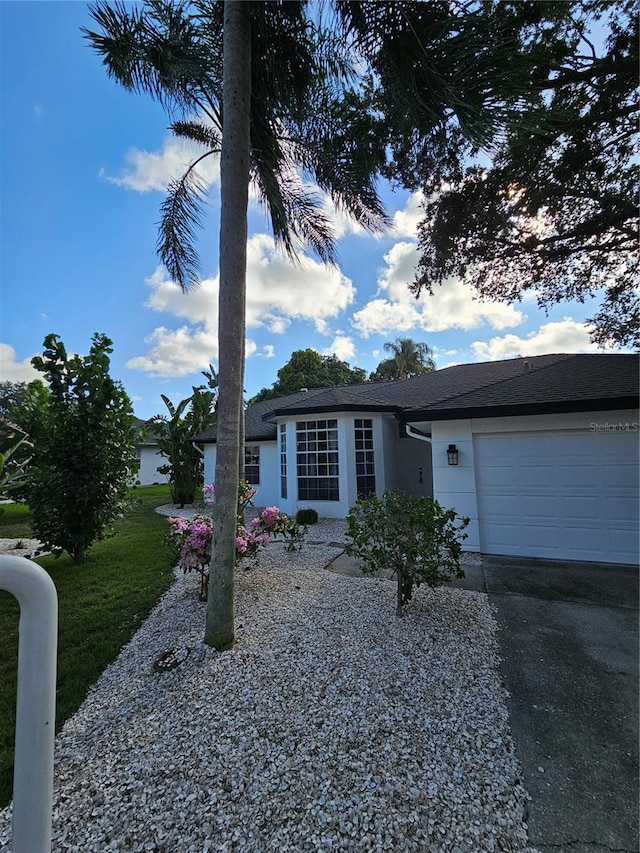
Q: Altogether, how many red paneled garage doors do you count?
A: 0